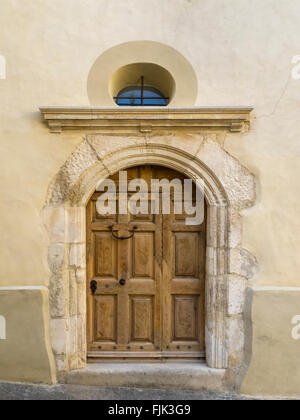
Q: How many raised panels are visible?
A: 9